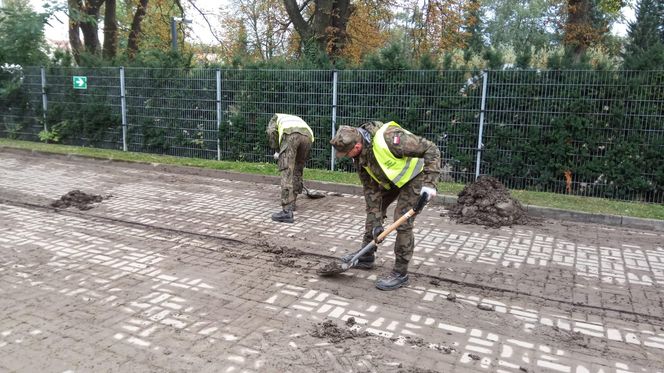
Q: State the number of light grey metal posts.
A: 5